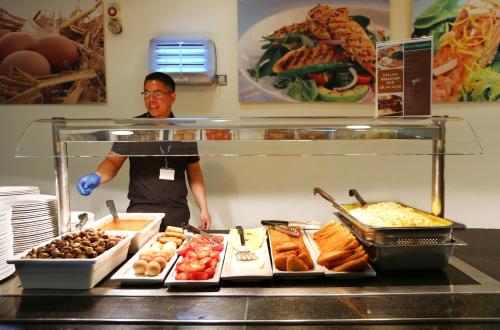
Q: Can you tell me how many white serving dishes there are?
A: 7